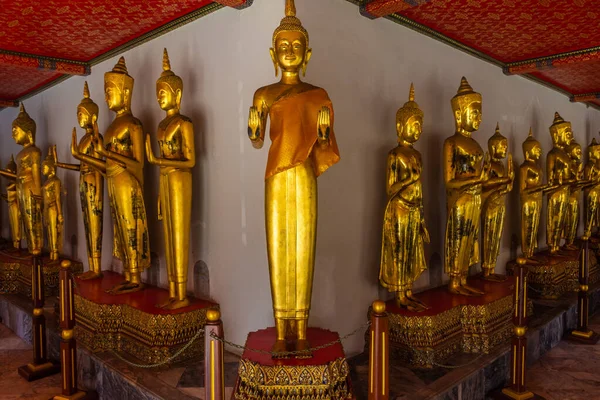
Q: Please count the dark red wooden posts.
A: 6